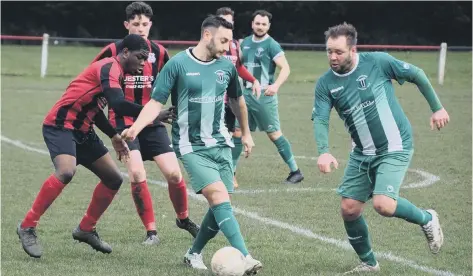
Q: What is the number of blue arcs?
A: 0